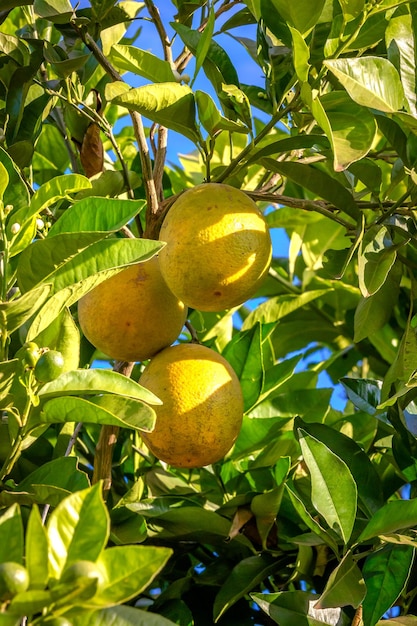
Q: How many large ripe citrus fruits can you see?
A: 3